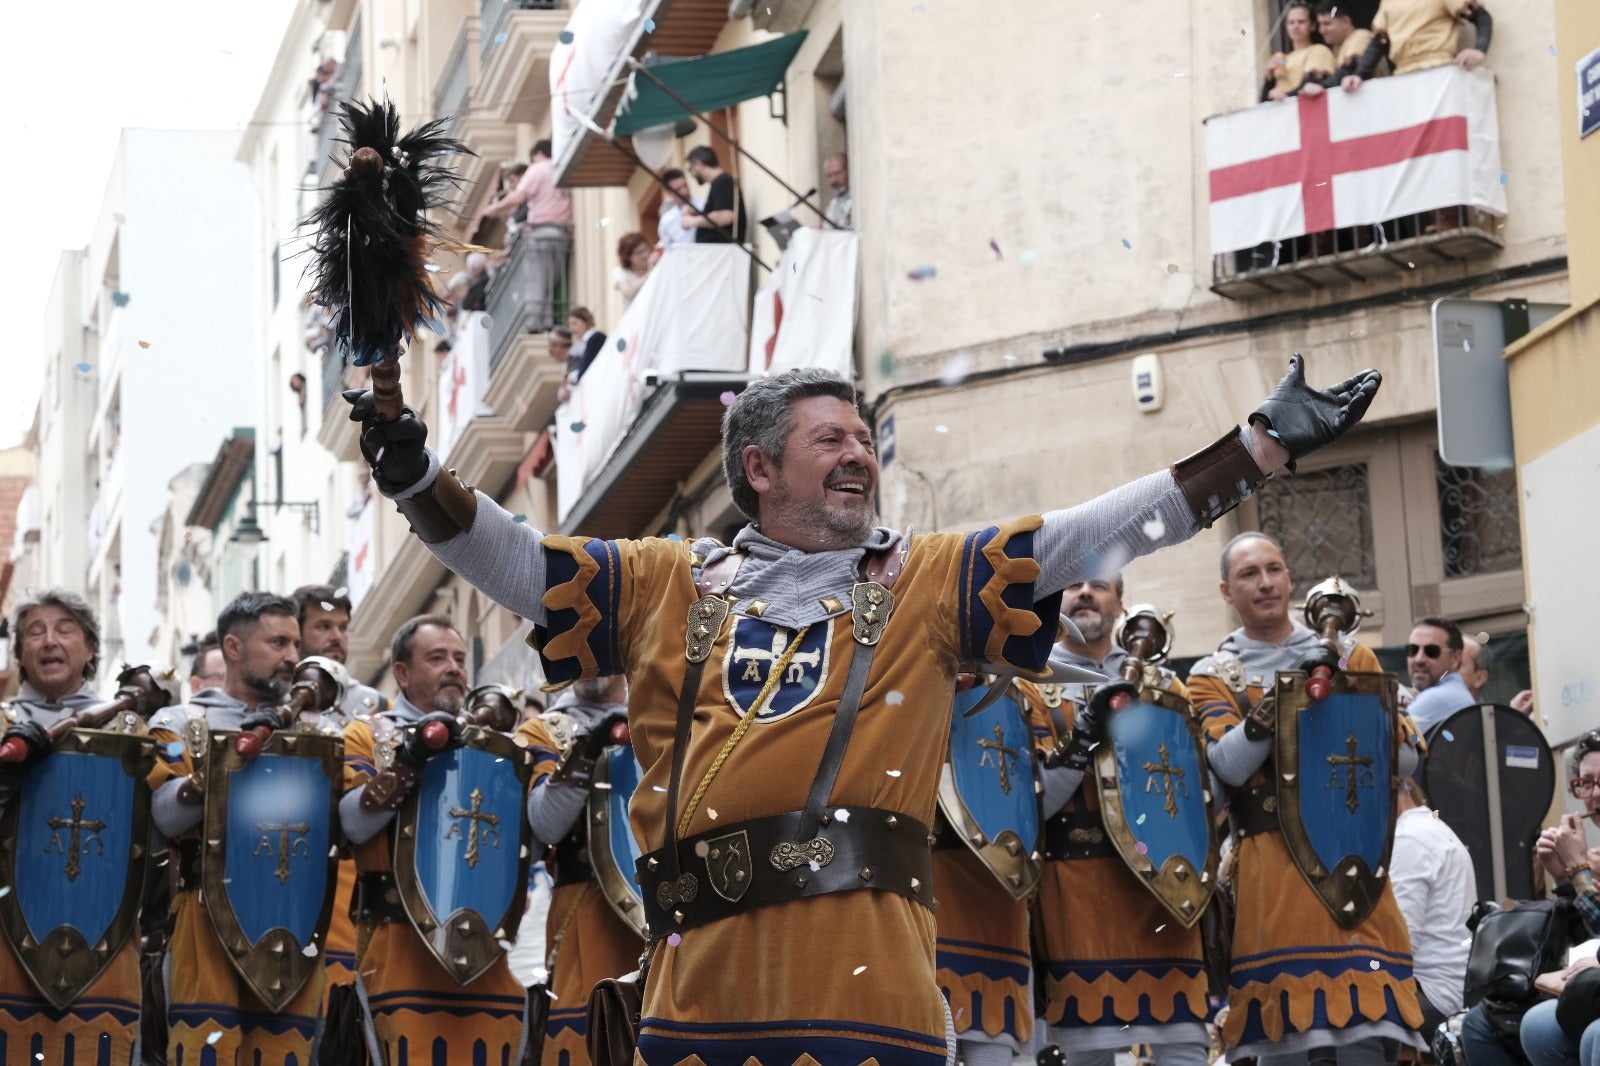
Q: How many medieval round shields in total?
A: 0